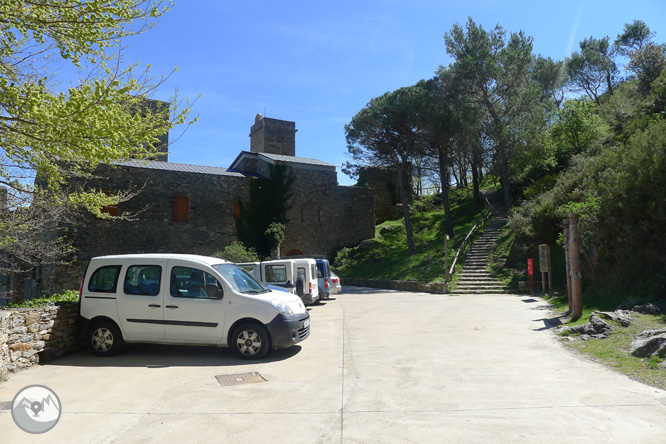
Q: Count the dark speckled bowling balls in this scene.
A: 0